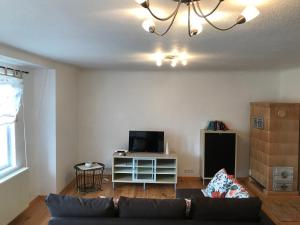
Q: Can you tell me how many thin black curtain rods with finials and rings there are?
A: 1